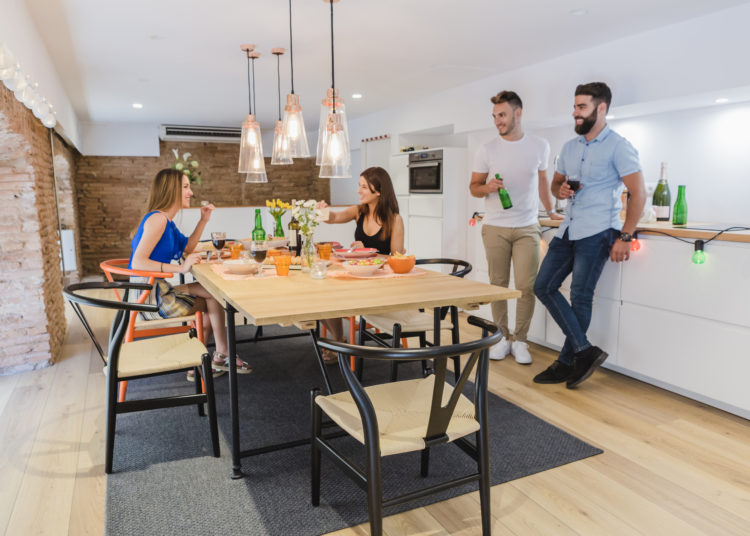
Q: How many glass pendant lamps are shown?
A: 6